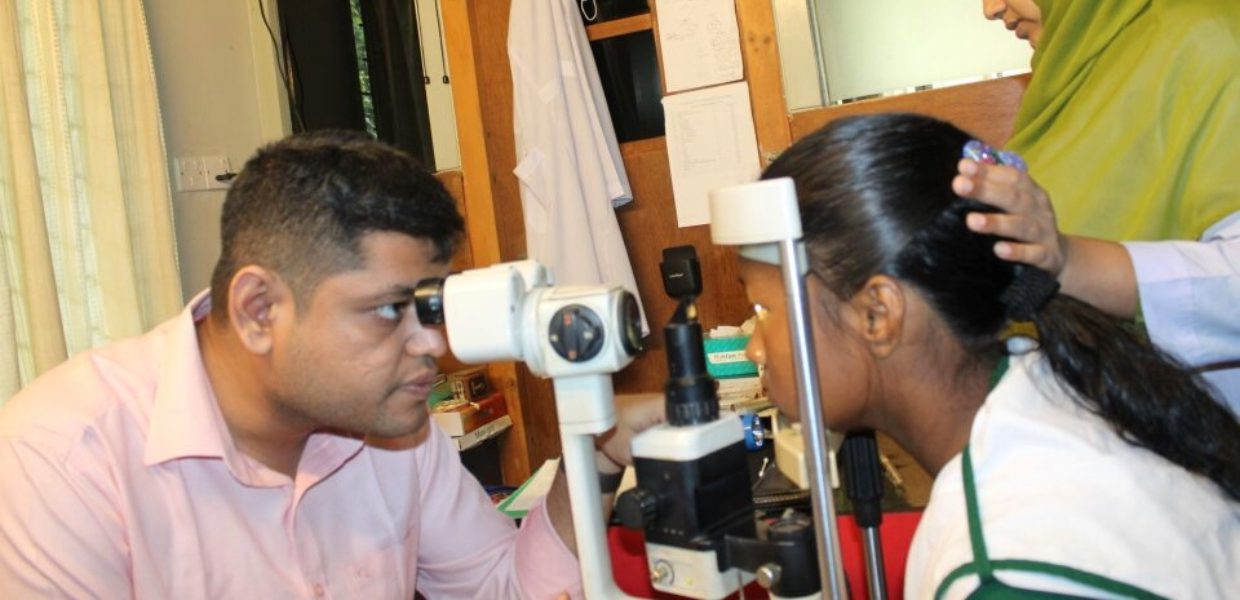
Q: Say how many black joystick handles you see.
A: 1